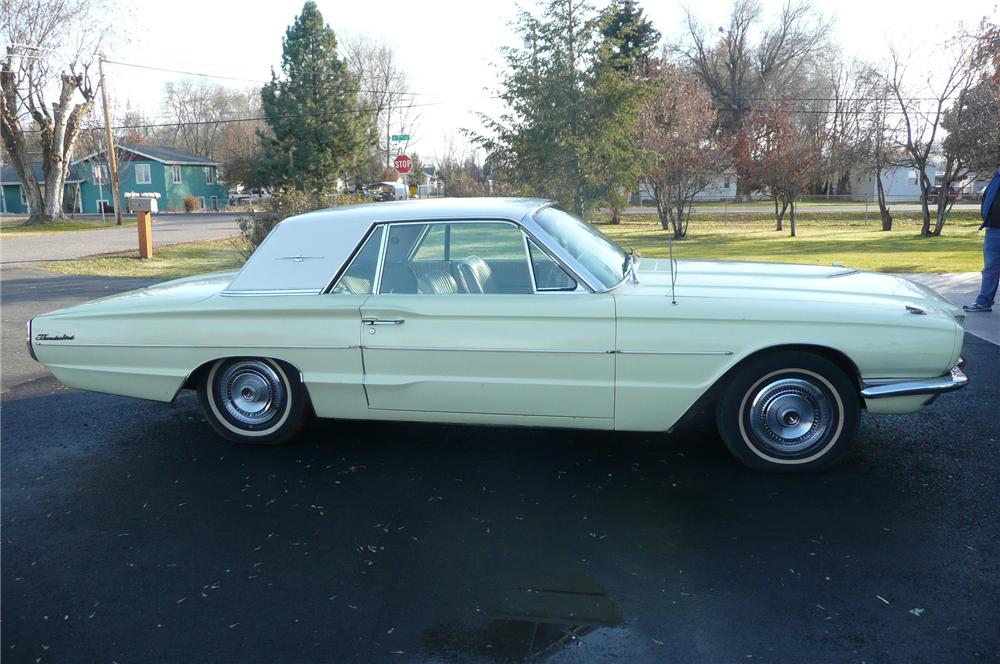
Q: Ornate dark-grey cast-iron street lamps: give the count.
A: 0